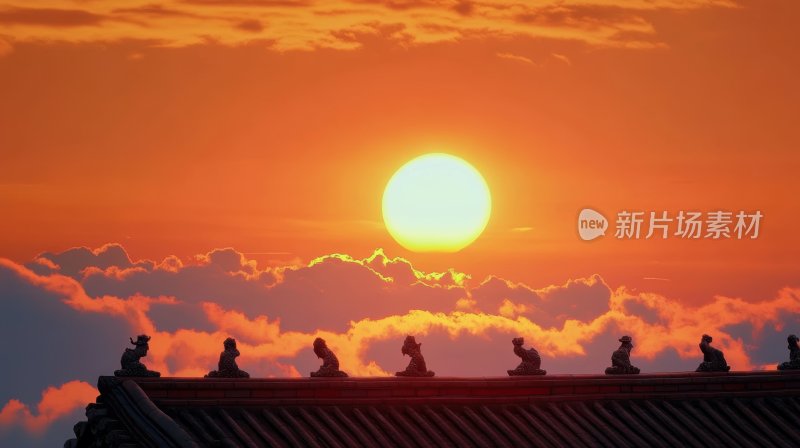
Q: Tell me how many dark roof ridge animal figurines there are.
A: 8